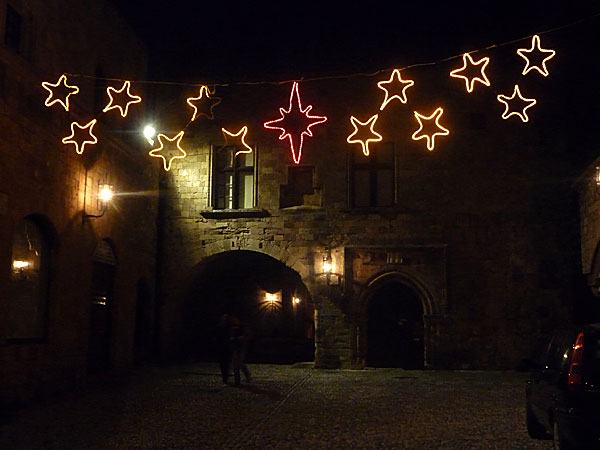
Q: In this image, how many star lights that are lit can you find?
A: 13